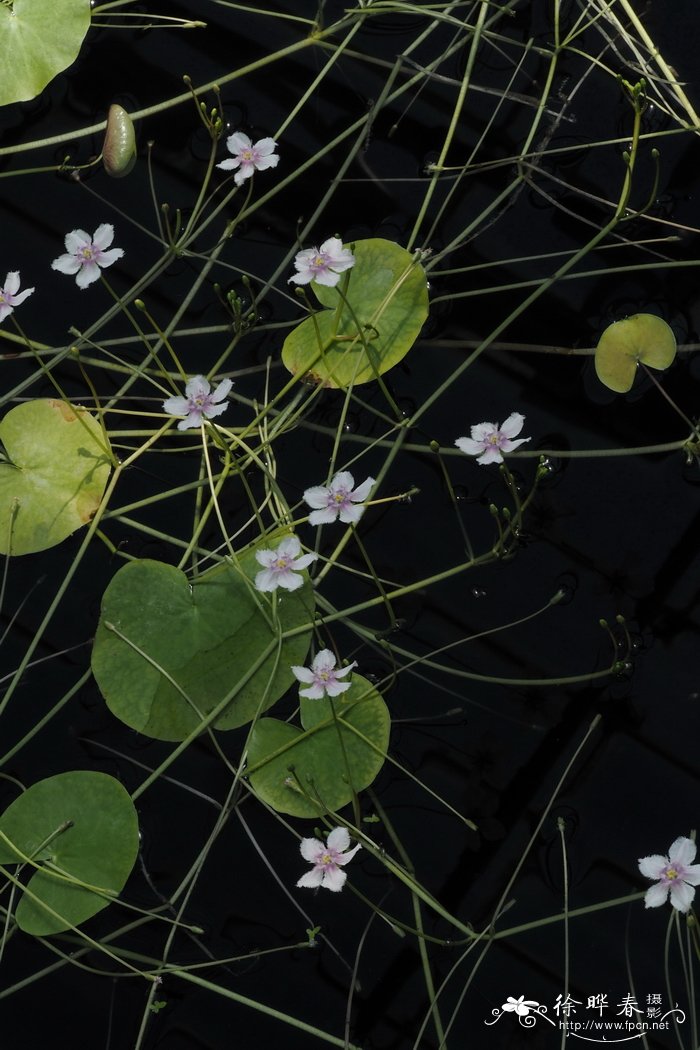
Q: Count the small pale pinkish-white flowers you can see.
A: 11